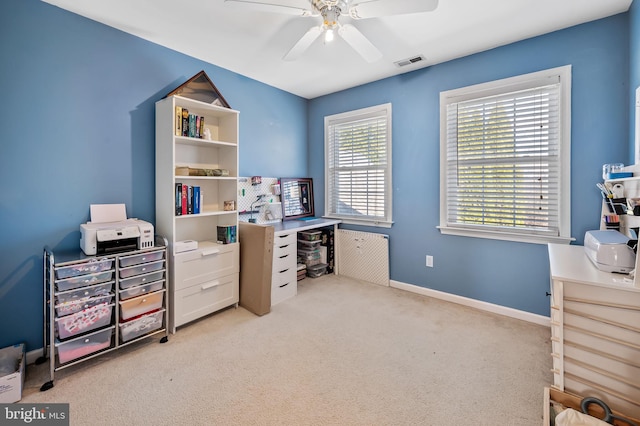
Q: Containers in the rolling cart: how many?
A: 12